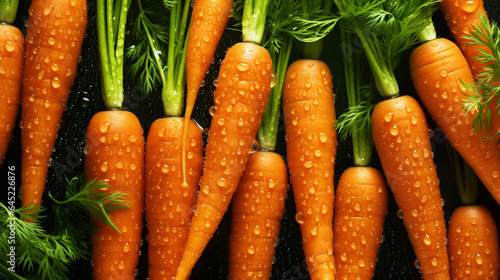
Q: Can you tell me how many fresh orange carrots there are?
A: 13